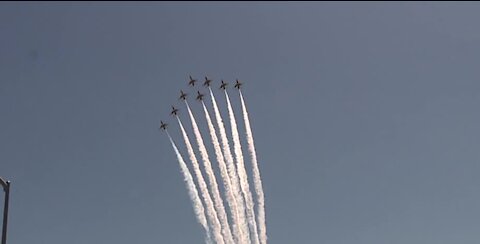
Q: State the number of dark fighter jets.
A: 8